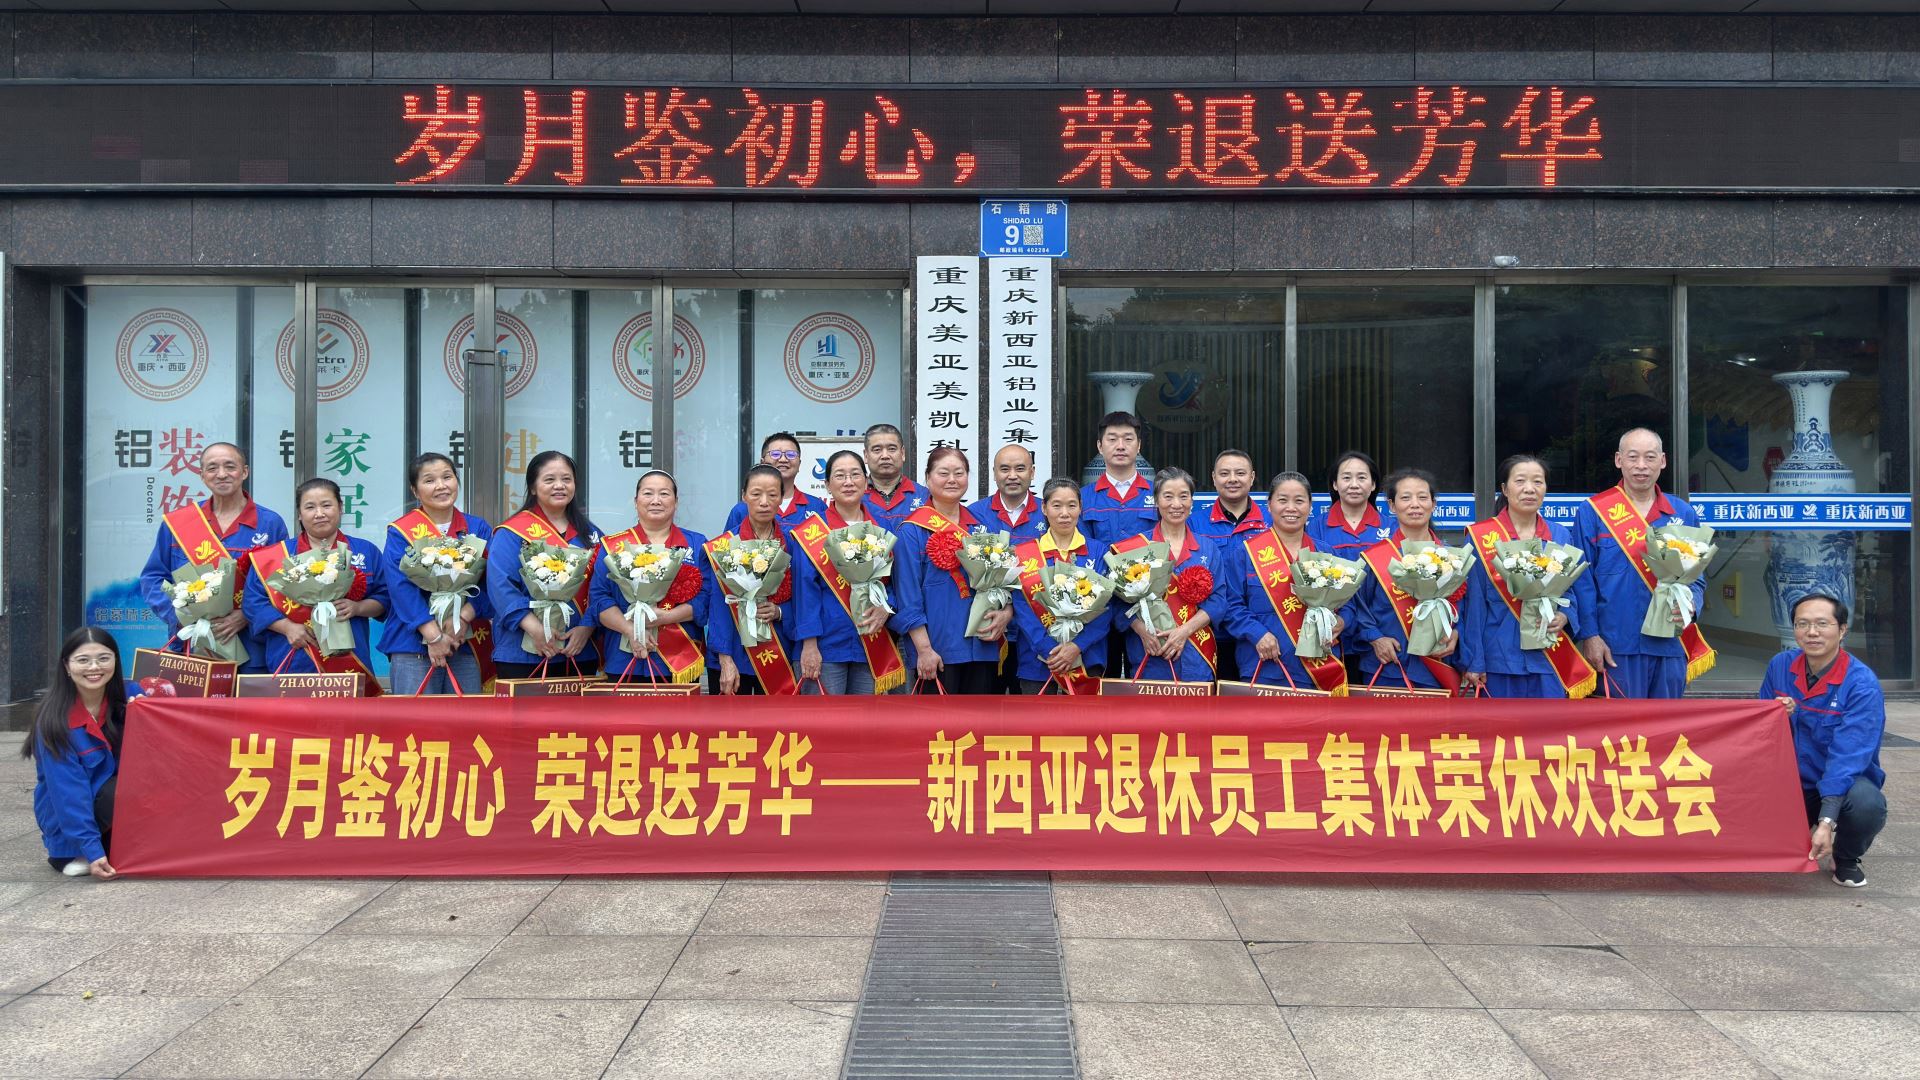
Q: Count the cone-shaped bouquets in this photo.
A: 14